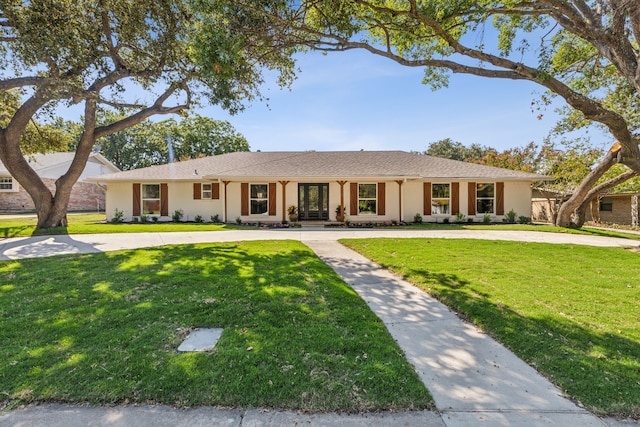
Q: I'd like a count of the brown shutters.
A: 12